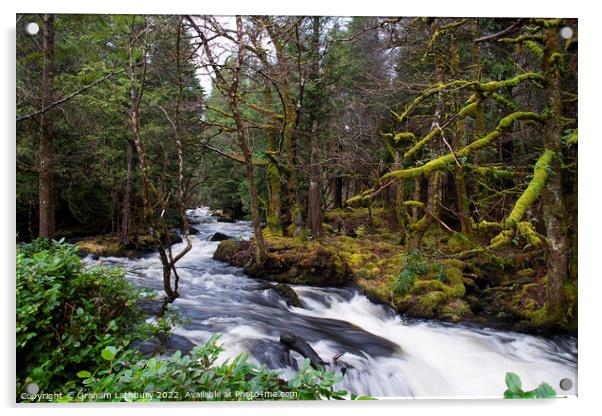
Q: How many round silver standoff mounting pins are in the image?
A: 4